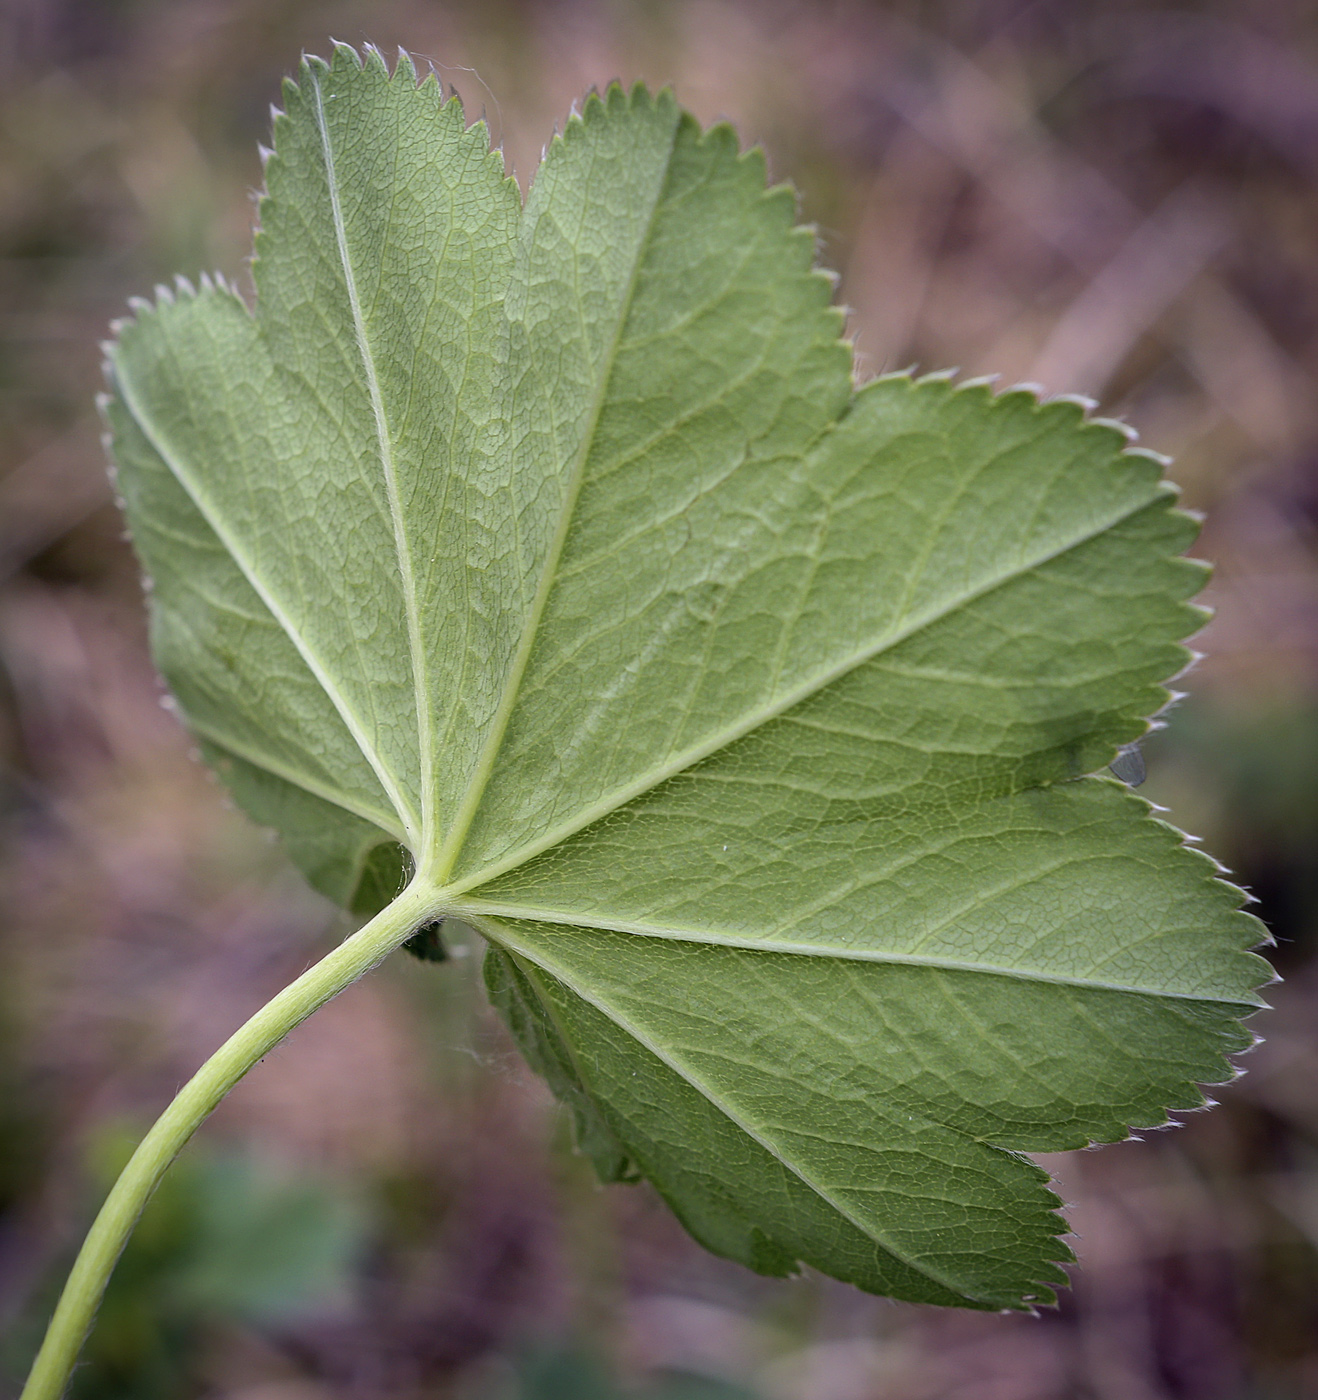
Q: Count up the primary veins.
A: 7